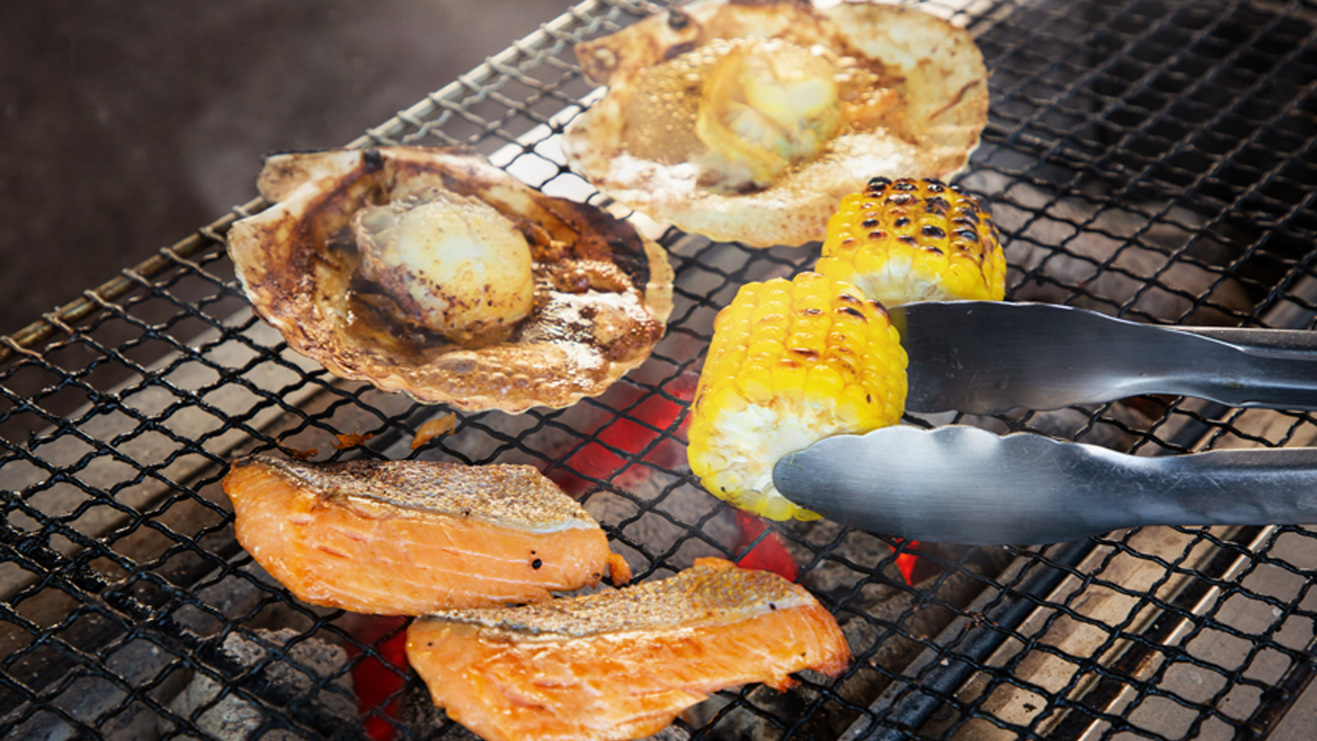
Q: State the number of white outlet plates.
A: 0